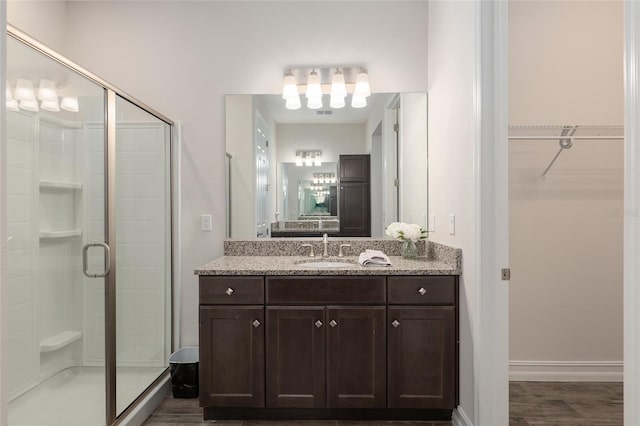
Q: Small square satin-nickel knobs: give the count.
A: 6